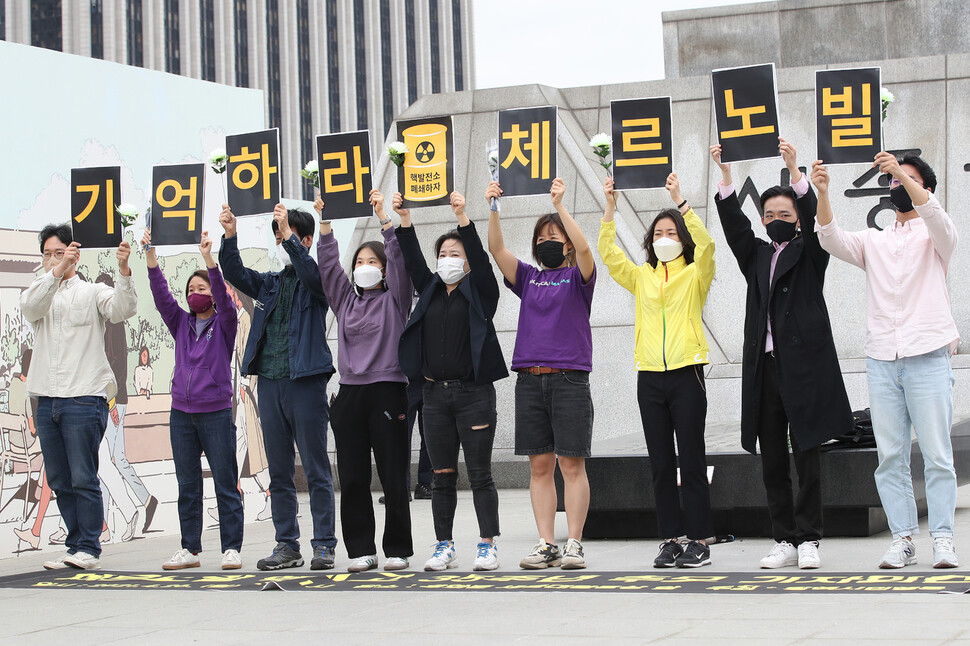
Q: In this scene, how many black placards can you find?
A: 9